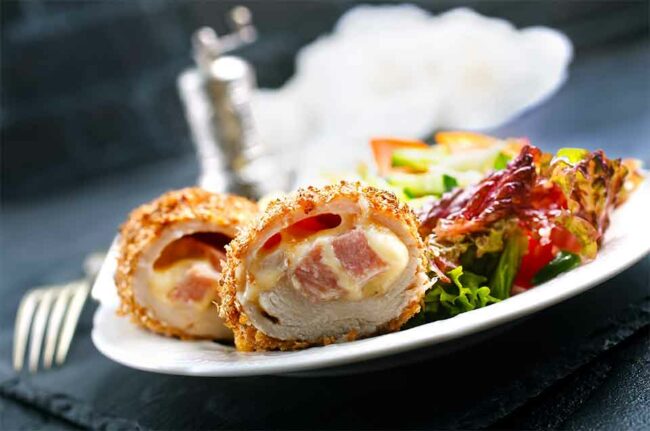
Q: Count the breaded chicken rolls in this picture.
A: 2